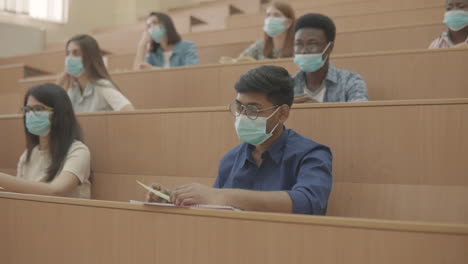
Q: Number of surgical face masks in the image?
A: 7